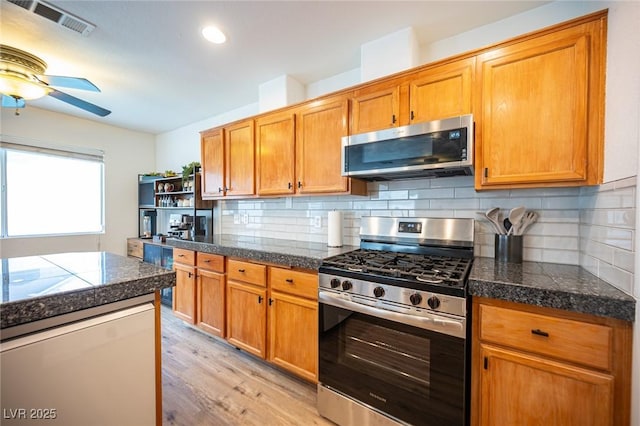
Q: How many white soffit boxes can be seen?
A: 2